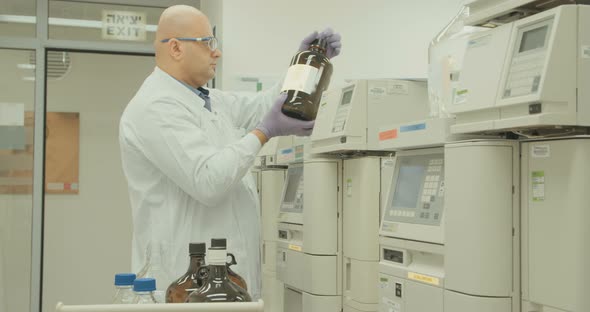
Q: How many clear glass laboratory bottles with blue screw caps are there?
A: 2